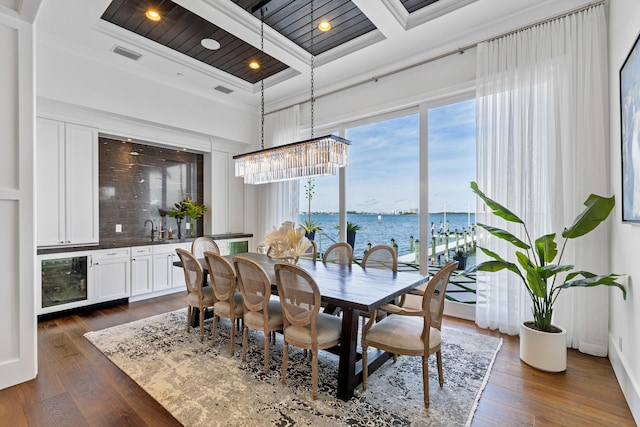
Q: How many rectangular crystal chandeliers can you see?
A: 1